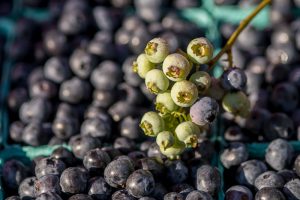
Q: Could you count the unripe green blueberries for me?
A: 13